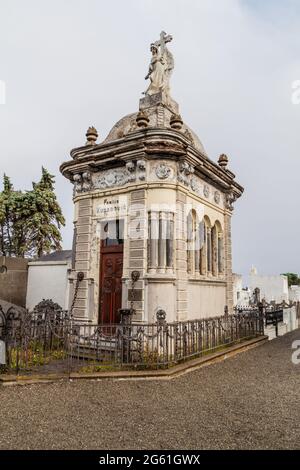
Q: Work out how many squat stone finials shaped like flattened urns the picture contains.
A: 4